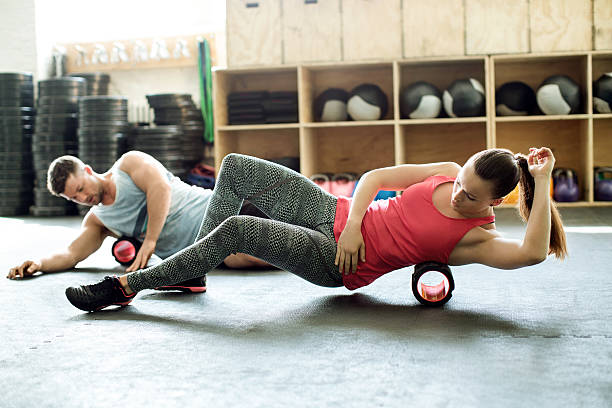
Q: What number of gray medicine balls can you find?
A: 7